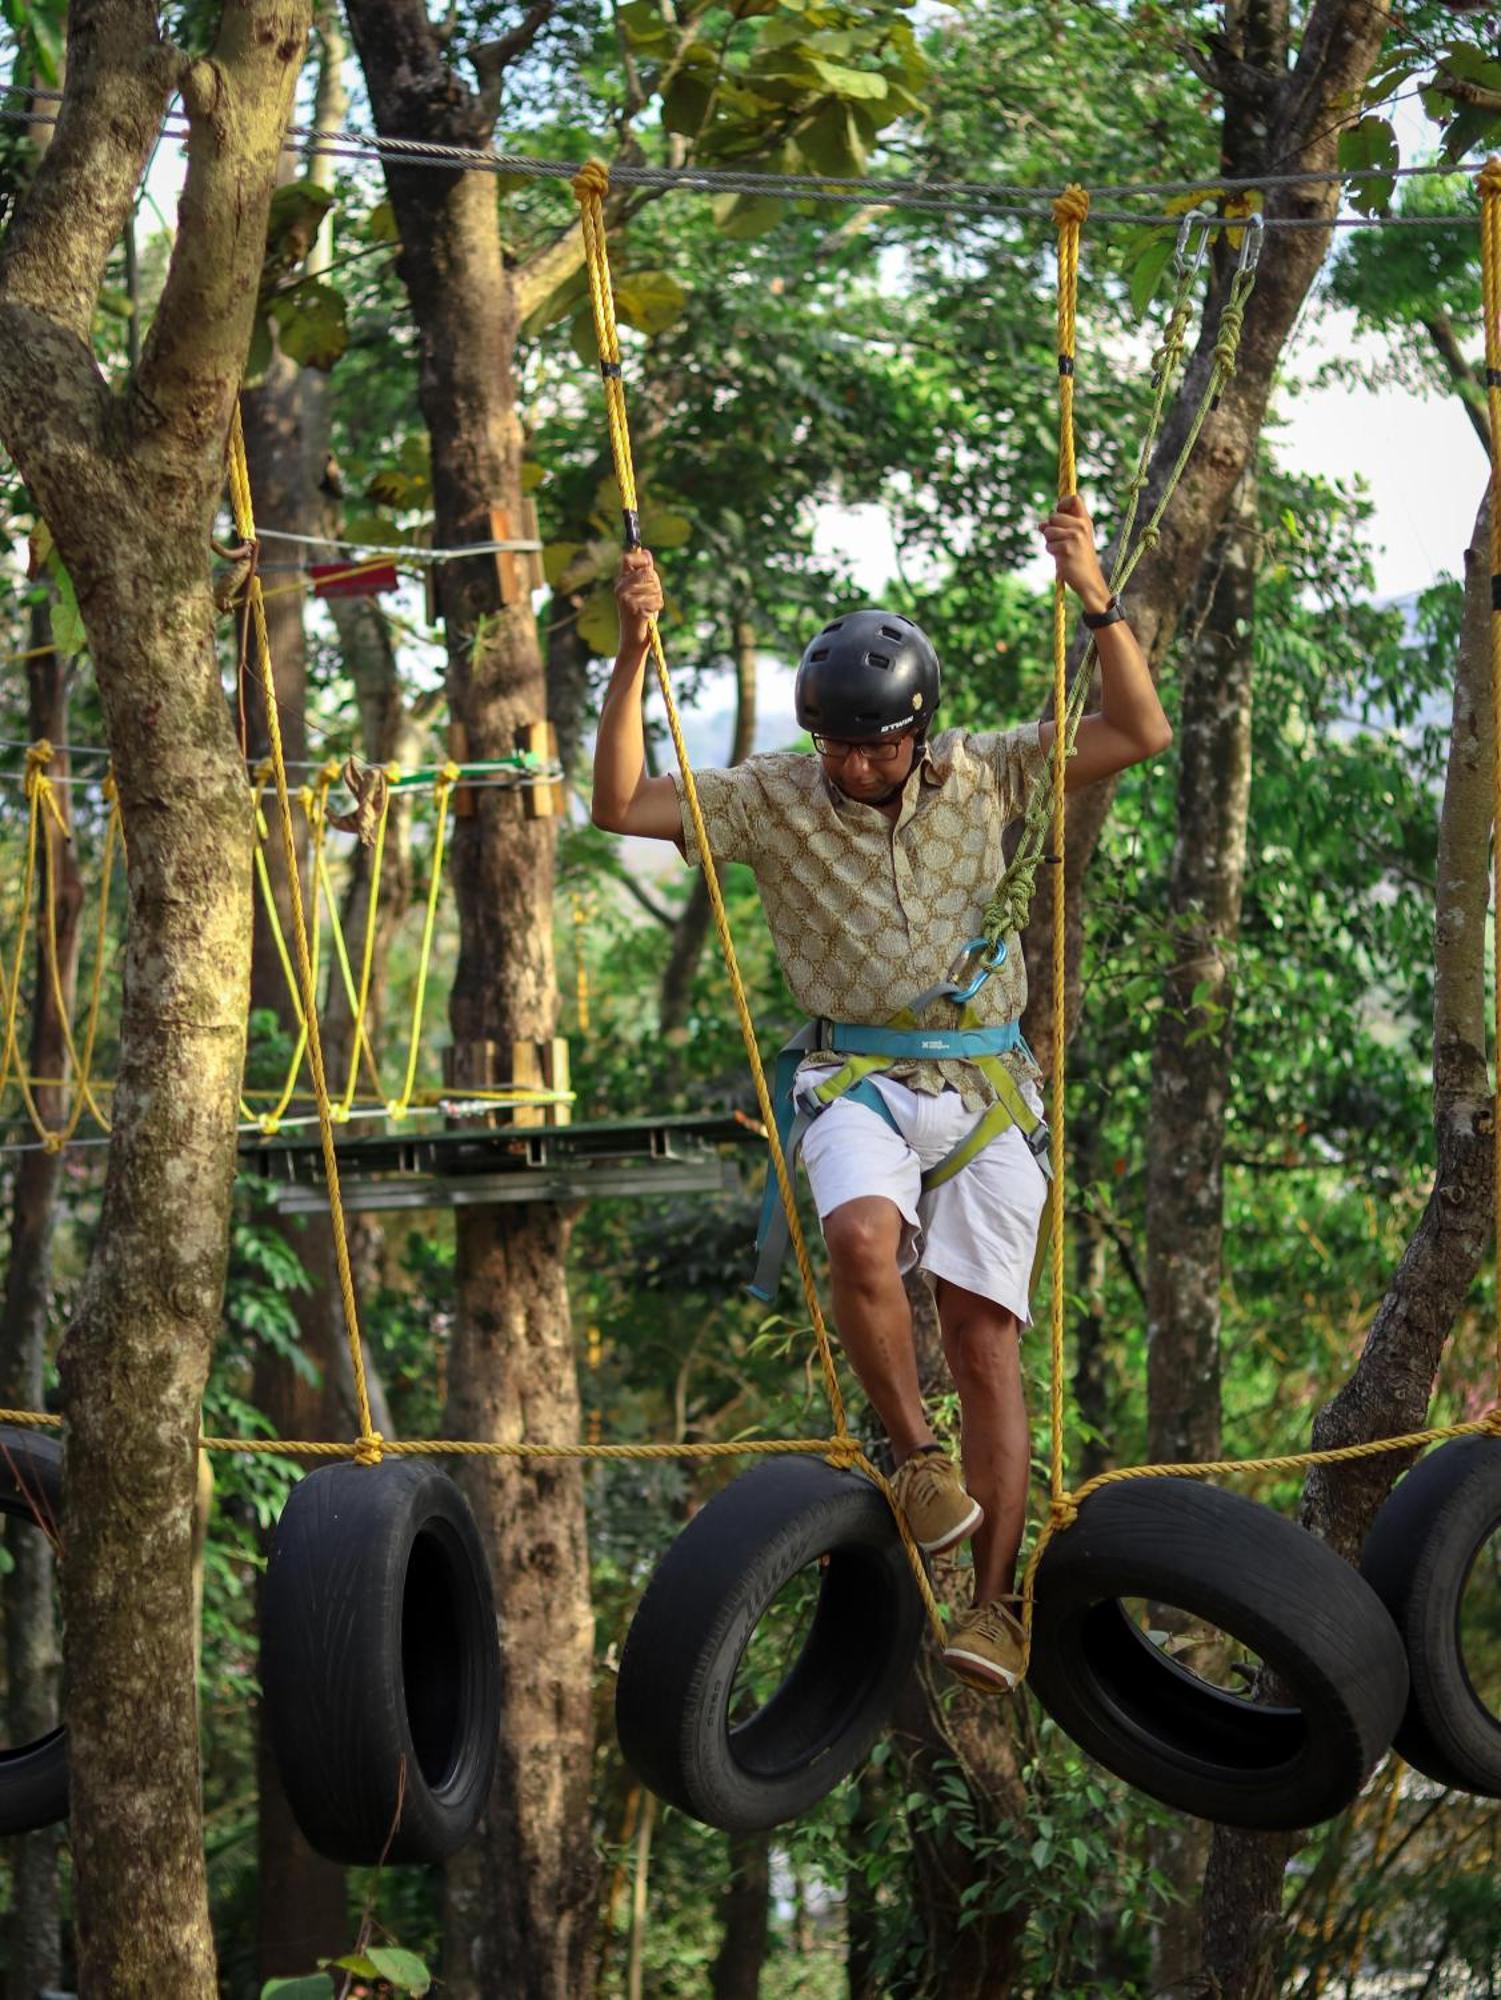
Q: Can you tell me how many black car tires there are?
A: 5